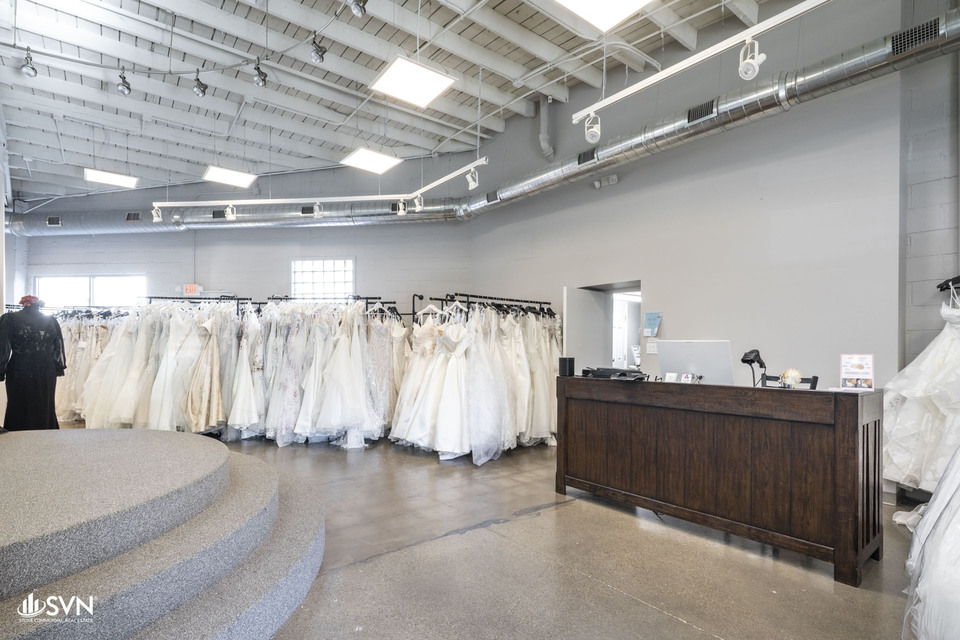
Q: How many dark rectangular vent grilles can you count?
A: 9